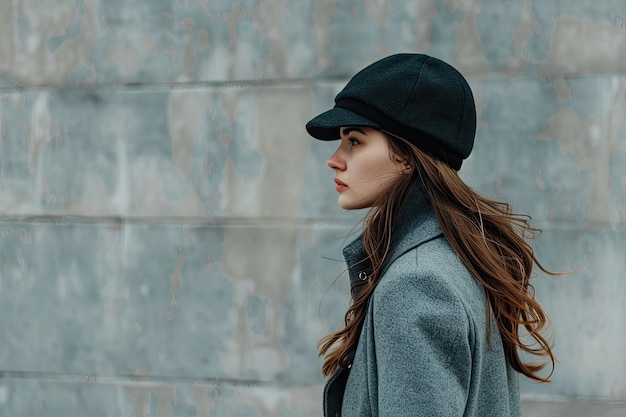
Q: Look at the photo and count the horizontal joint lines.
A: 3